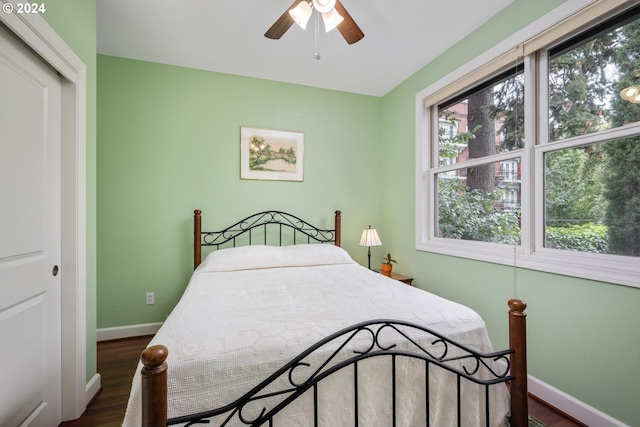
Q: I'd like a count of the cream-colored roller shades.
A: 2